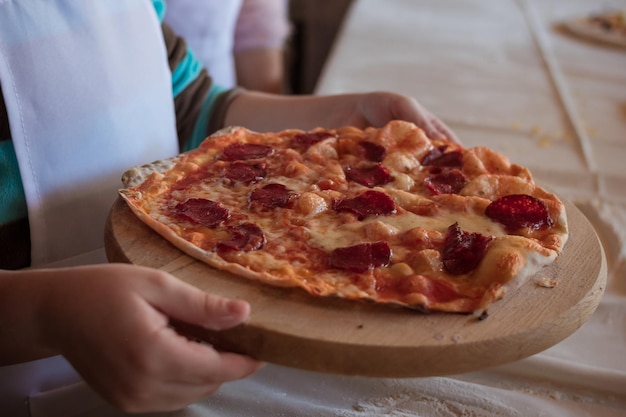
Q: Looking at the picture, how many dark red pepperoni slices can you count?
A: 14